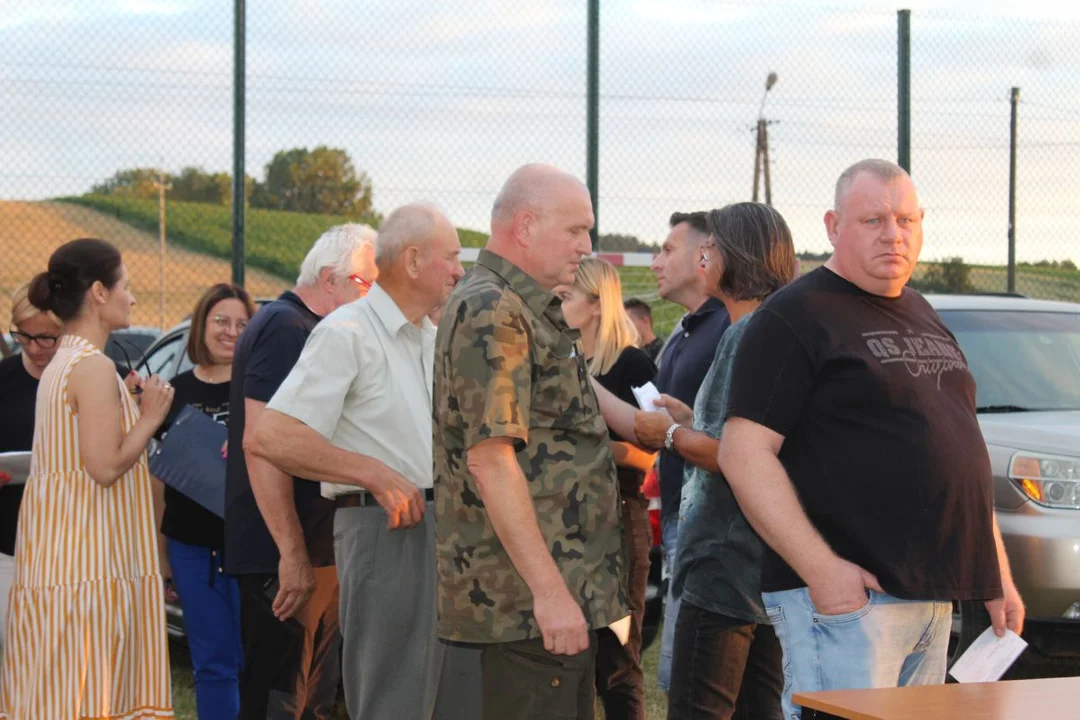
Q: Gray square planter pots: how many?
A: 0